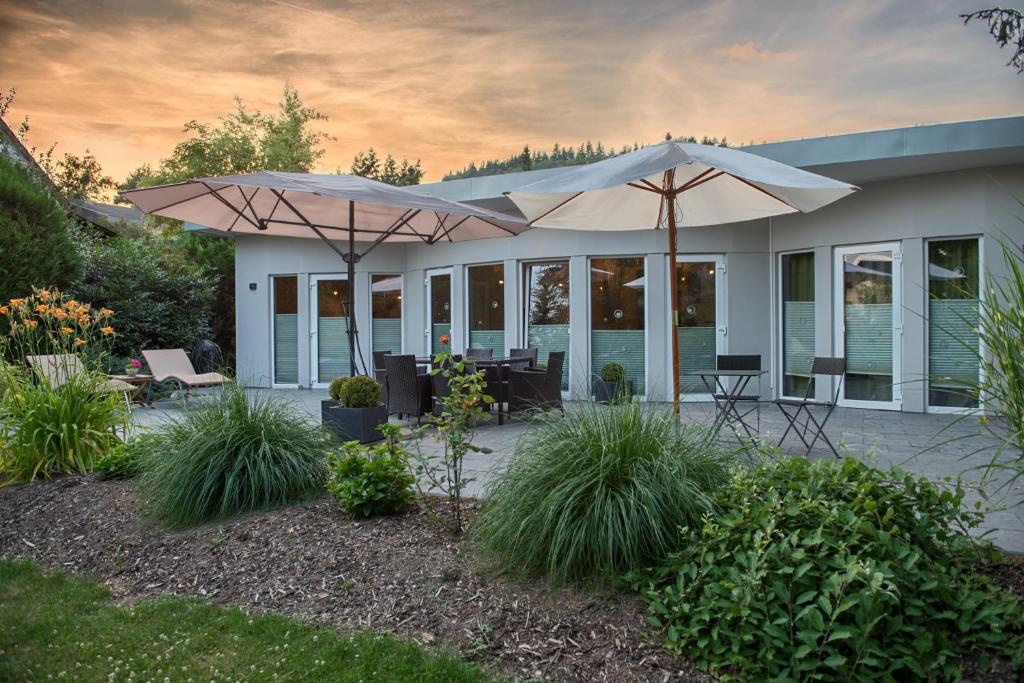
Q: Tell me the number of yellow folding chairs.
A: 0